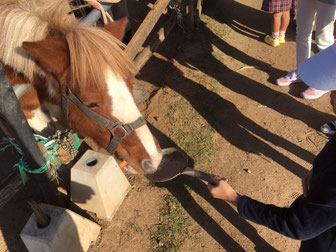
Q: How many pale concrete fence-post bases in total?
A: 2